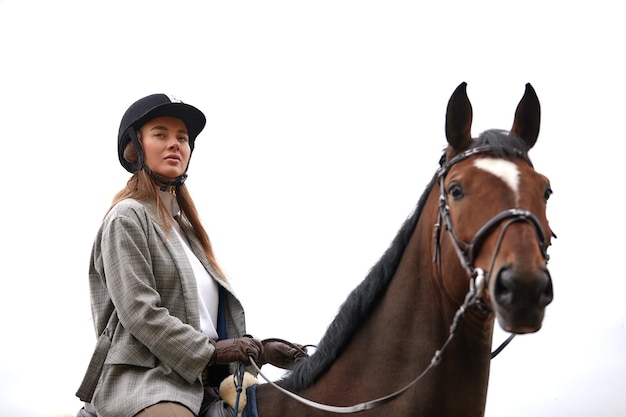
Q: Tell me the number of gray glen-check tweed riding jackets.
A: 1